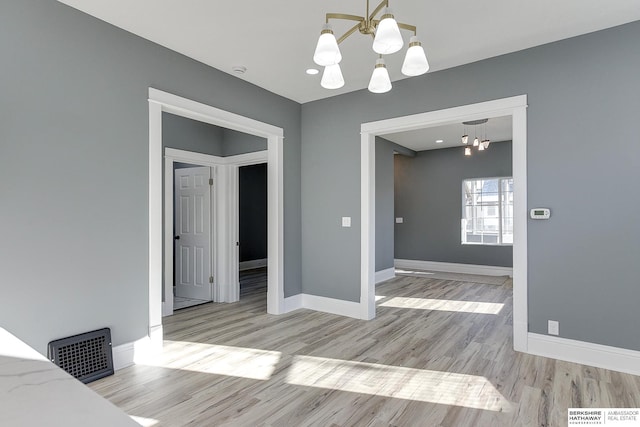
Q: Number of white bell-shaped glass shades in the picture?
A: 5